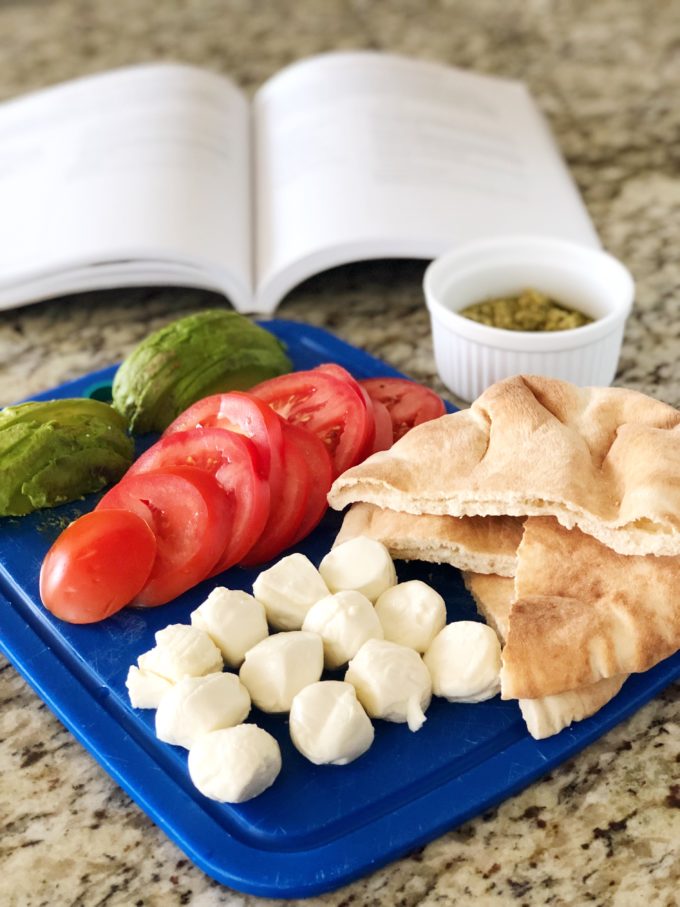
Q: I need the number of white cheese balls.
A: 12